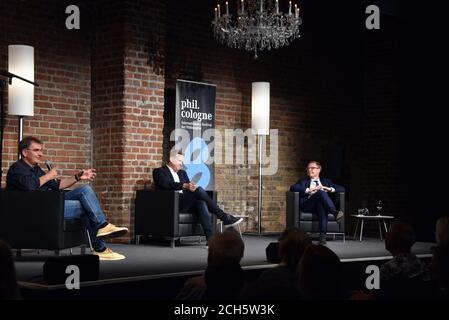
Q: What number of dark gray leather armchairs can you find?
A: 3